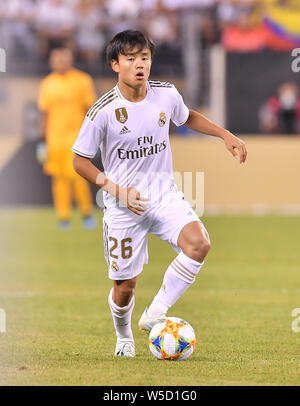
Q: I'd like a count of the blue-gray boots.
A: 2